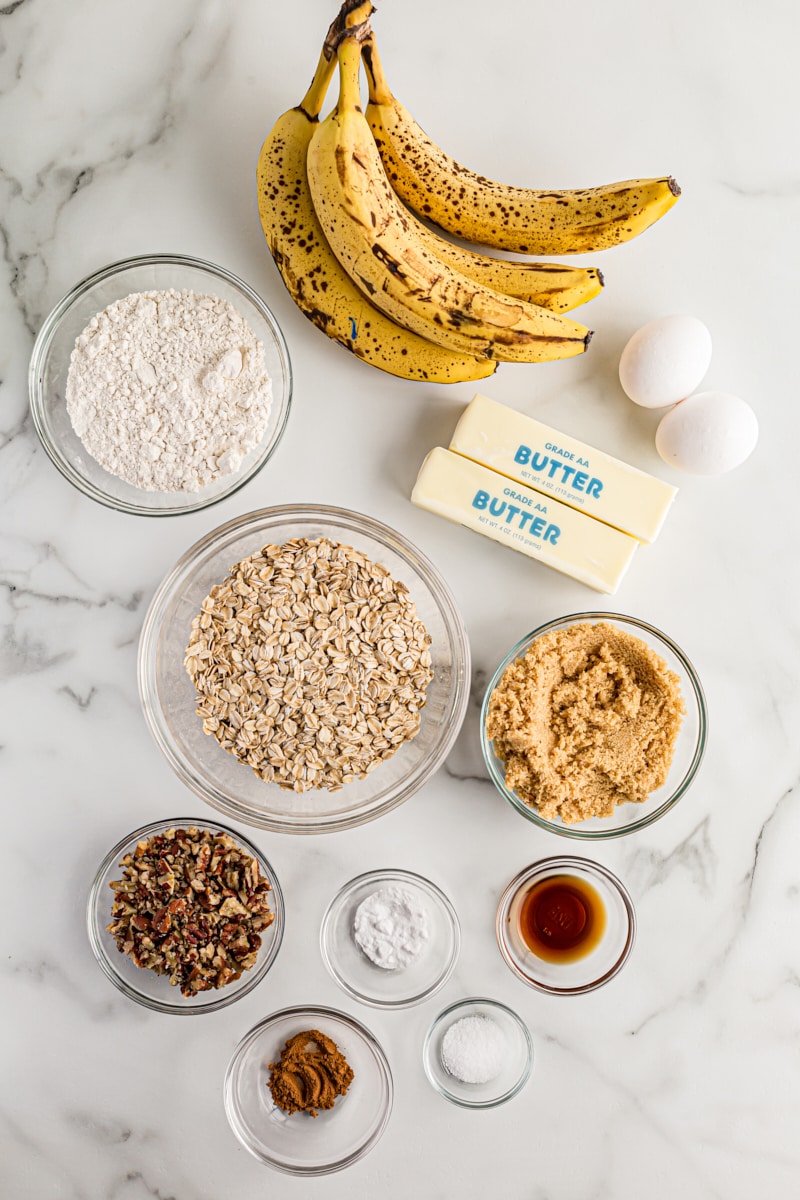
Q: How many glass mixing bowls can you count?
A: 8